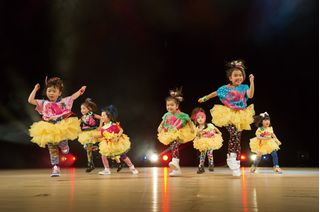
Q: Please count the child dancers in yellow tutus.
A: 7